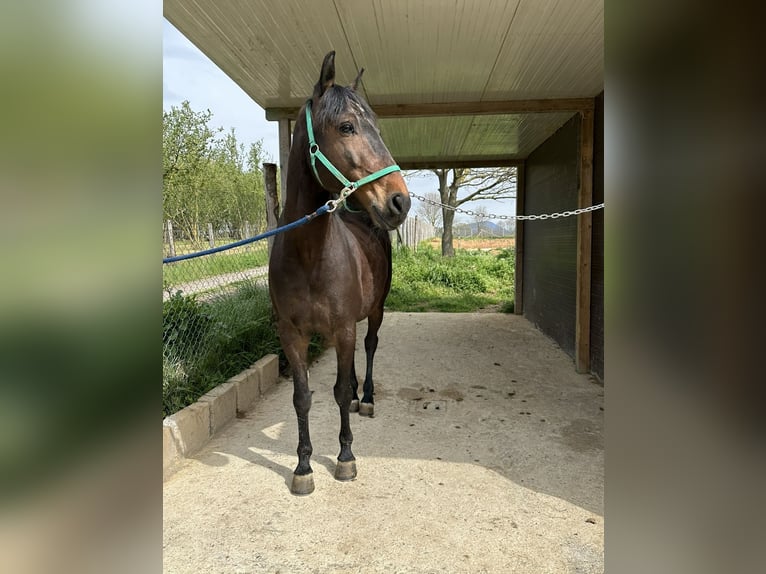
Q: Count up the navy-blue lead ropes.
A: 1